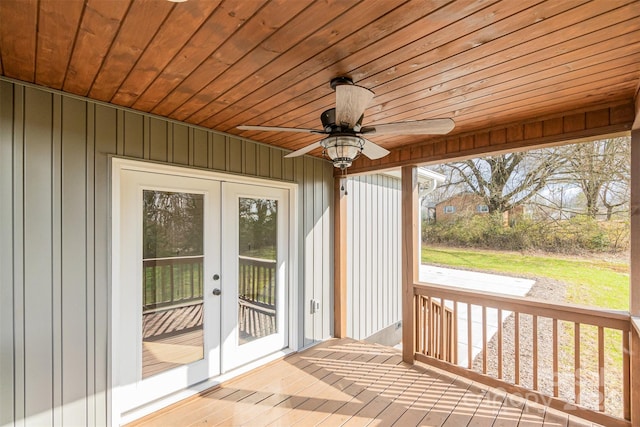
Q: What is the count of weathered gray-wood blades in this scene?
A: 5